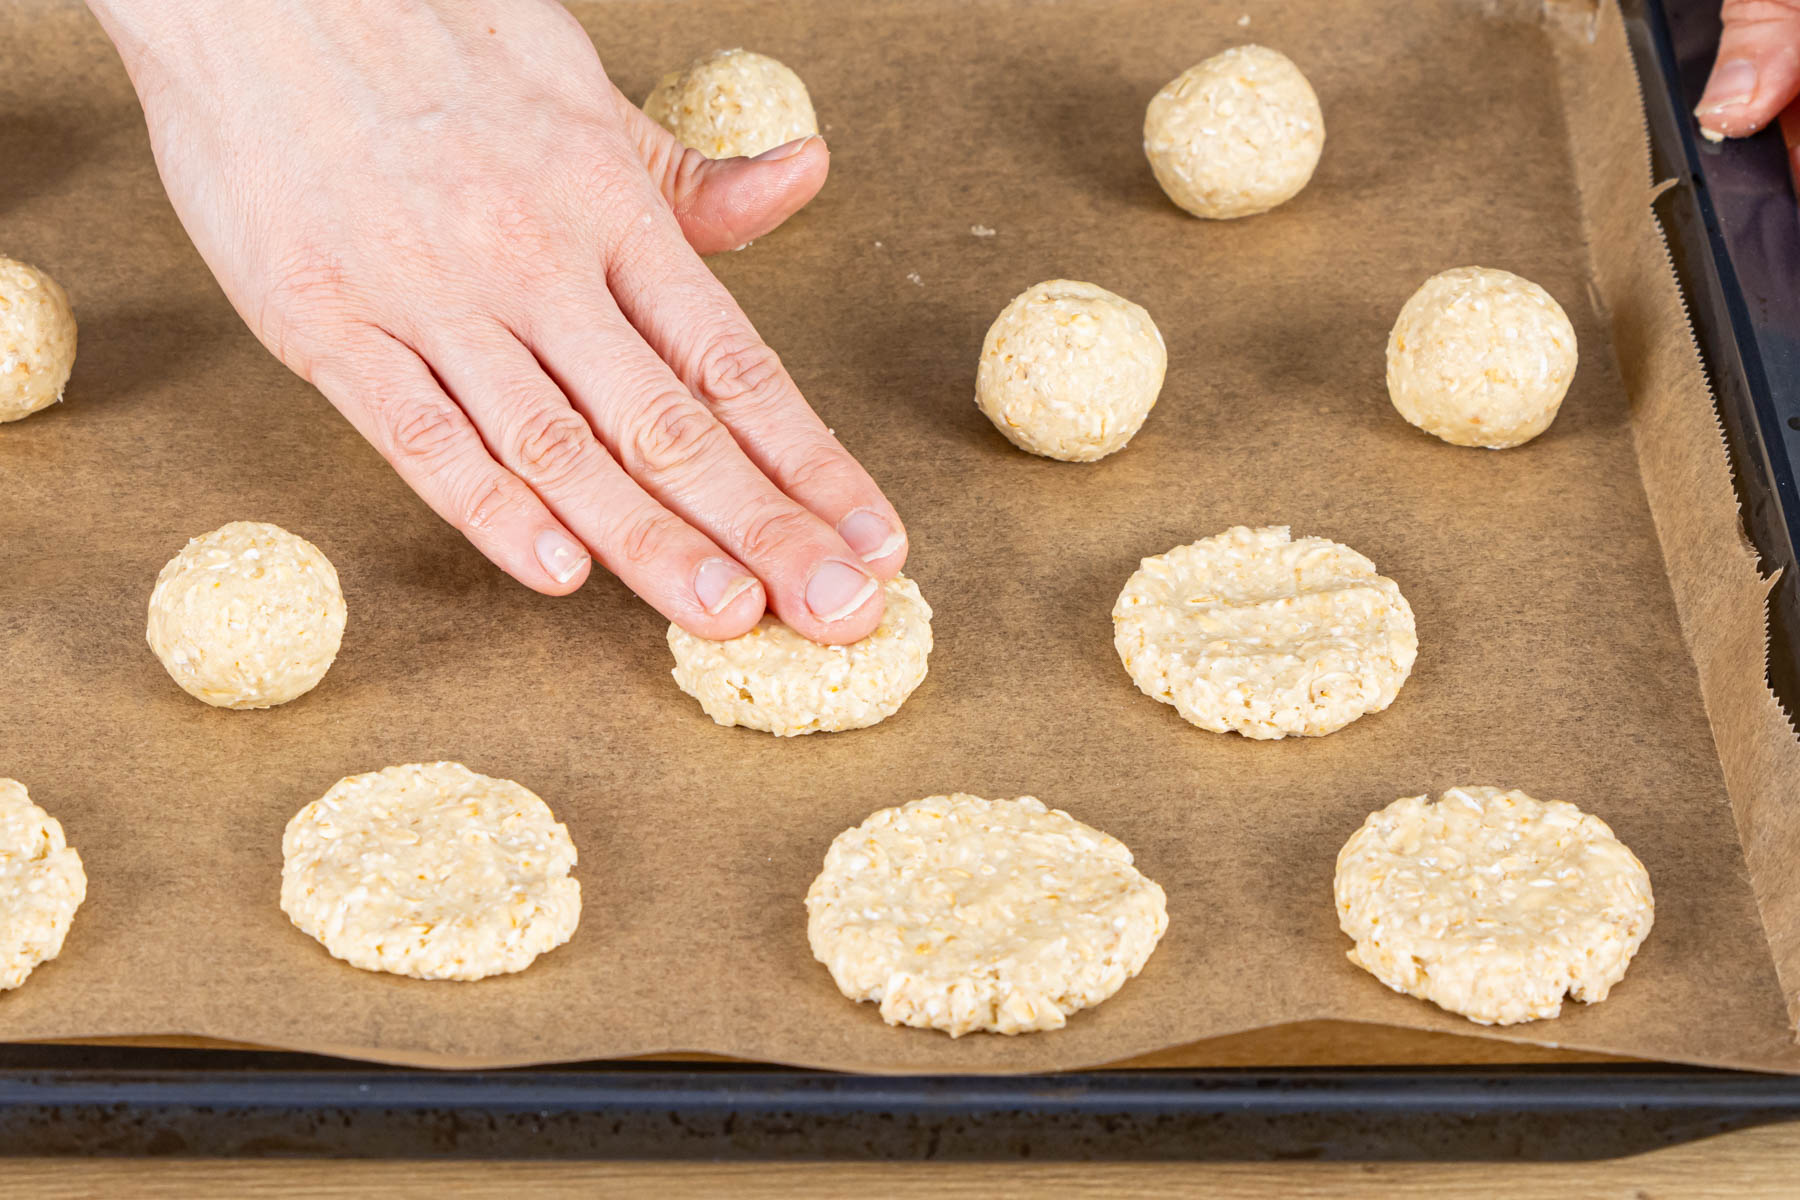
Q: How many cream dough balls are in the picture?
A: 6